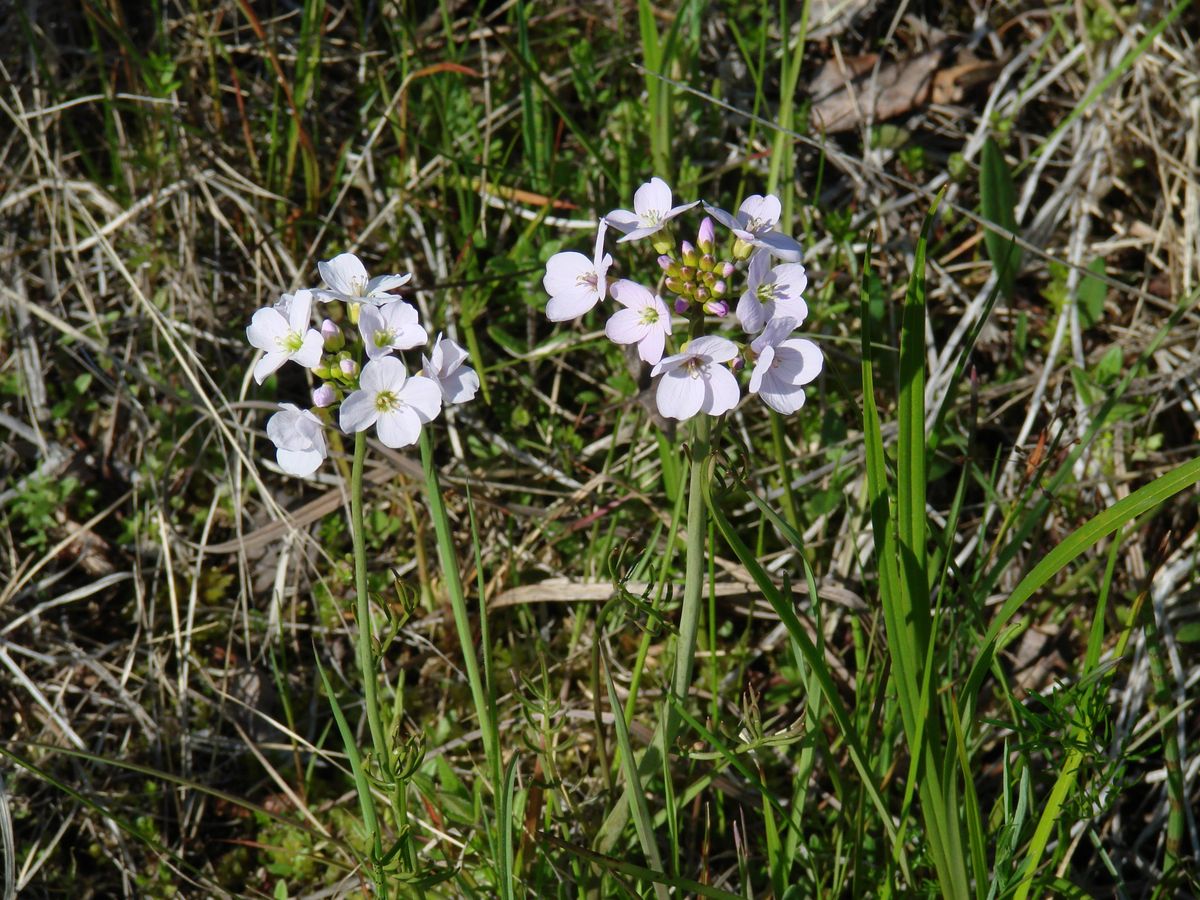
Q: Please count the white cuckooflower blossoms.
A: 13